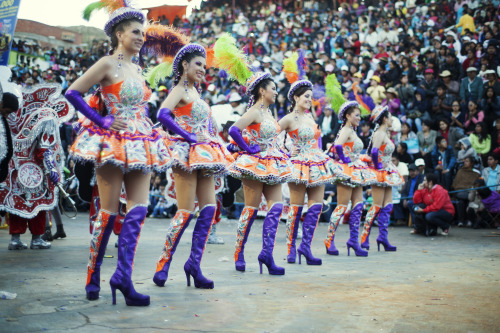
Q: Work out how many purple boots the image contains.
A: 12